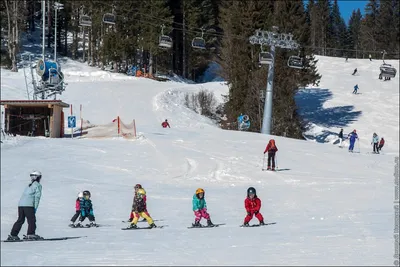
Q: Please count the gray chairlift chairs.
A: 7